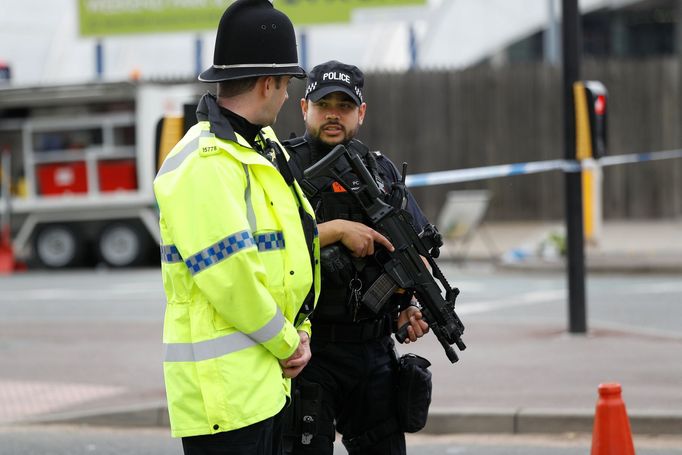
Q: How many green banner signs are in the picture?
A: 1